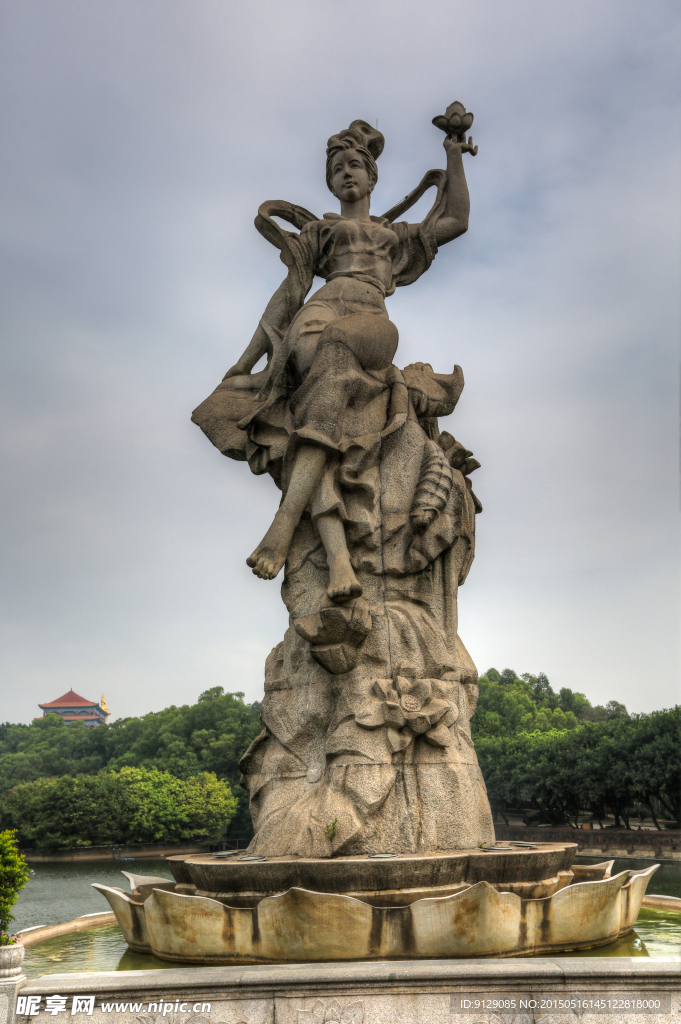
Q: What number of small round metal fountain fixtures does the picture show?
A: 5